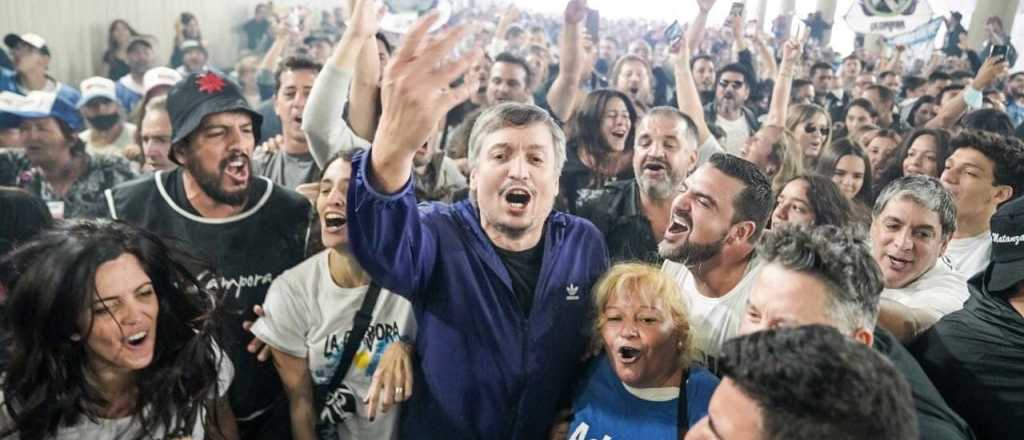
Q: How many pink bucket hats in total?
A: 0